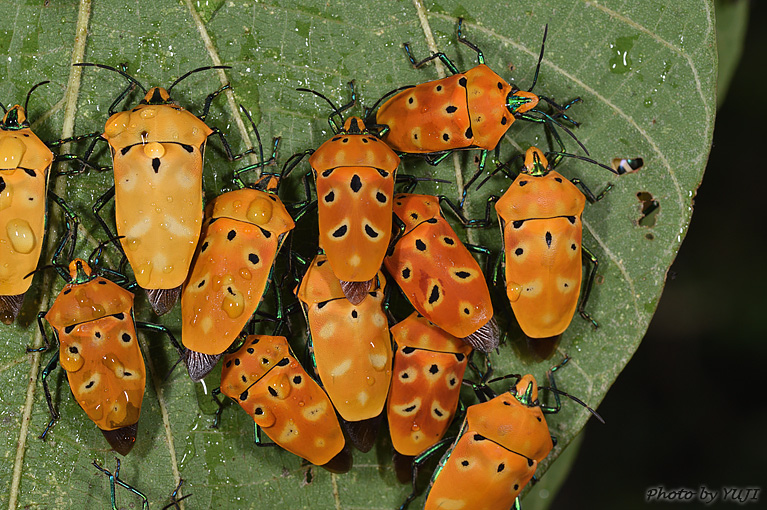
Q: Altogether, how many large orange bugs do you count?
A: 12